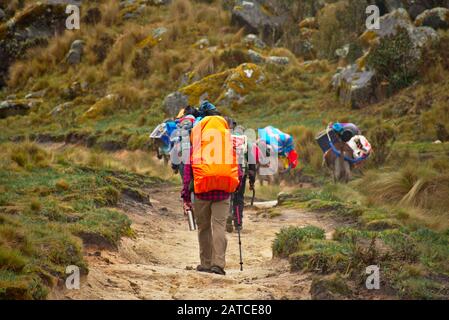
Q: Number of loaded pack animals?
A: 3